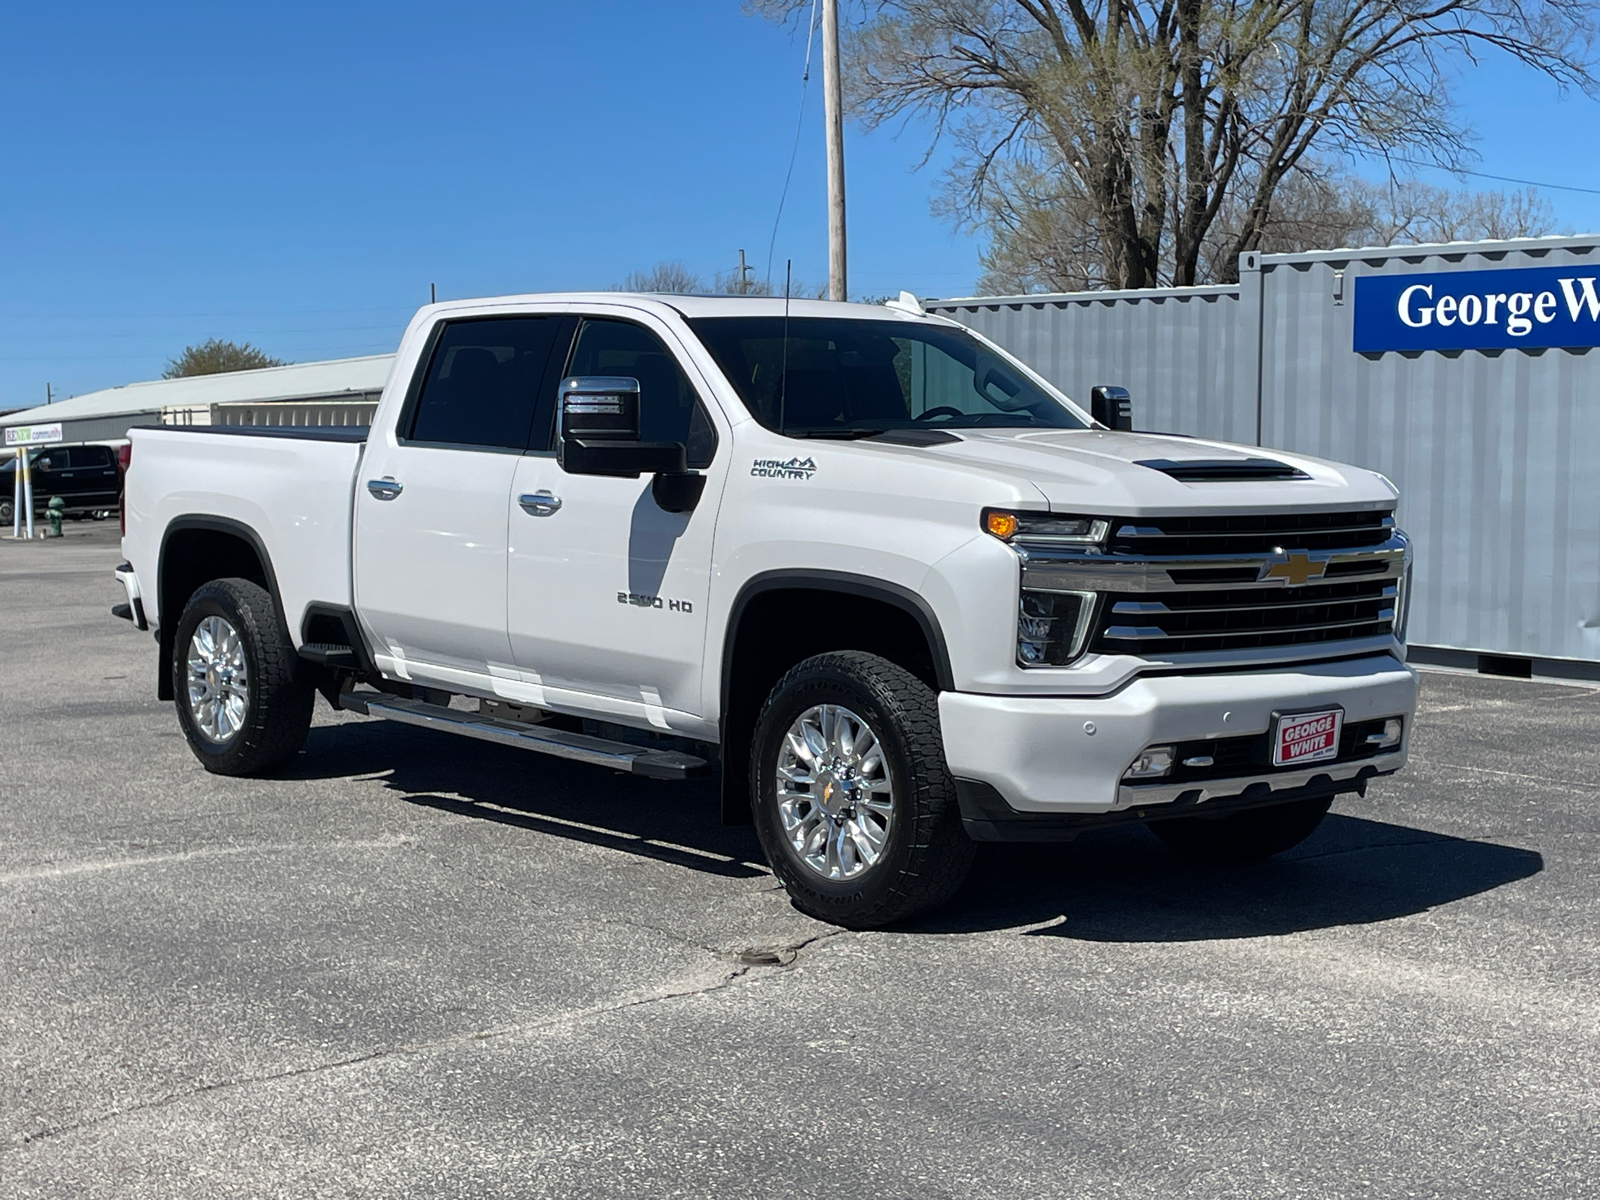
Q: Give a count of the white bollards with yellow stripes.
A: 2